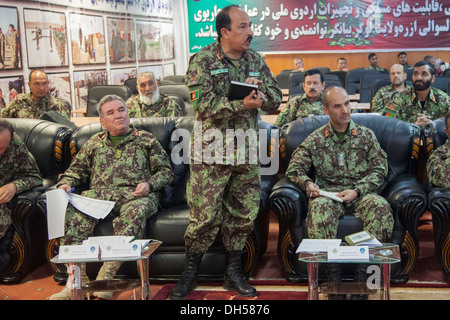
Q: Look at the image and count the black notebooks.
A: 1